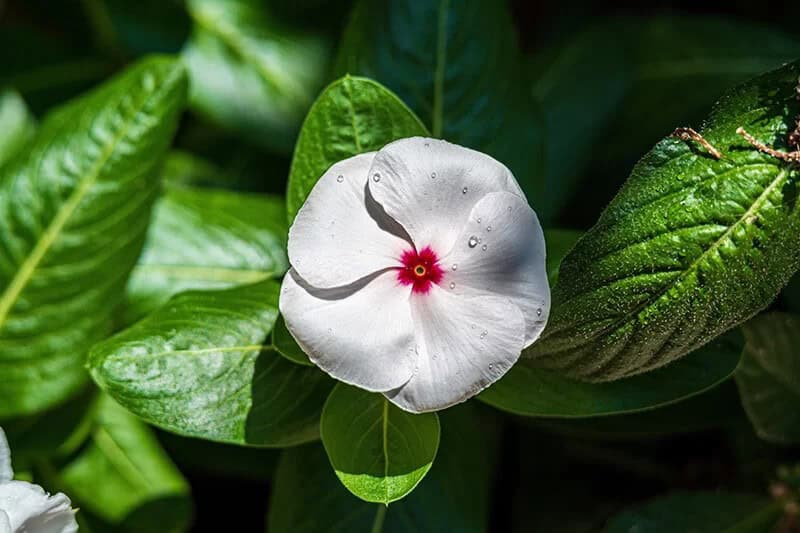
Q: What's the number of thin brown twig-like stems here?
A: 2